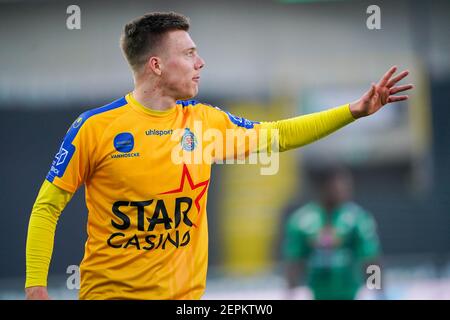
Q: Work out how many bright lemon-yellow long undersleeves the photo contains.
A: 2